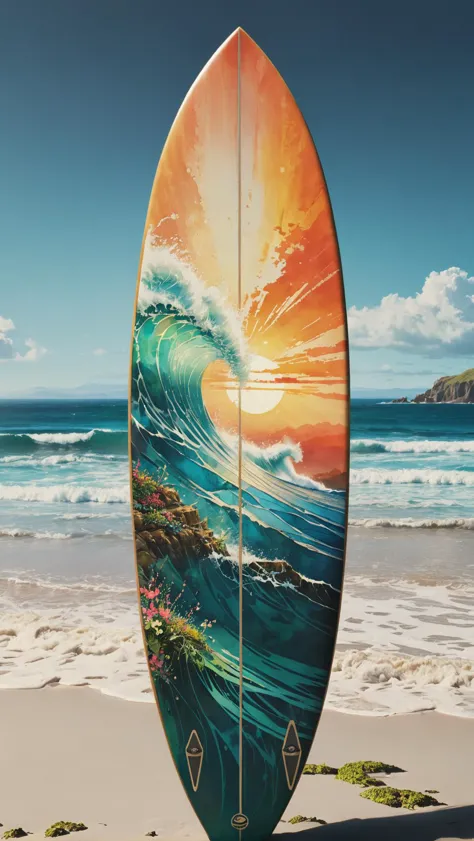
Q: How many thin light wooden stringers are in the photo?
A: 1